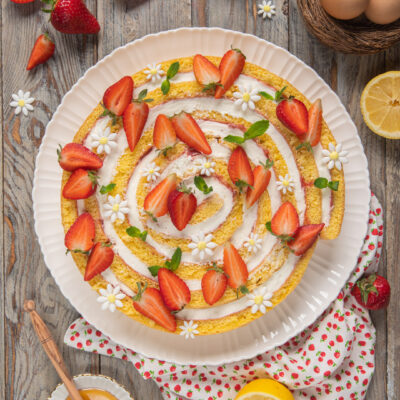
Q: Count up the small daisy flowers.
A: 15